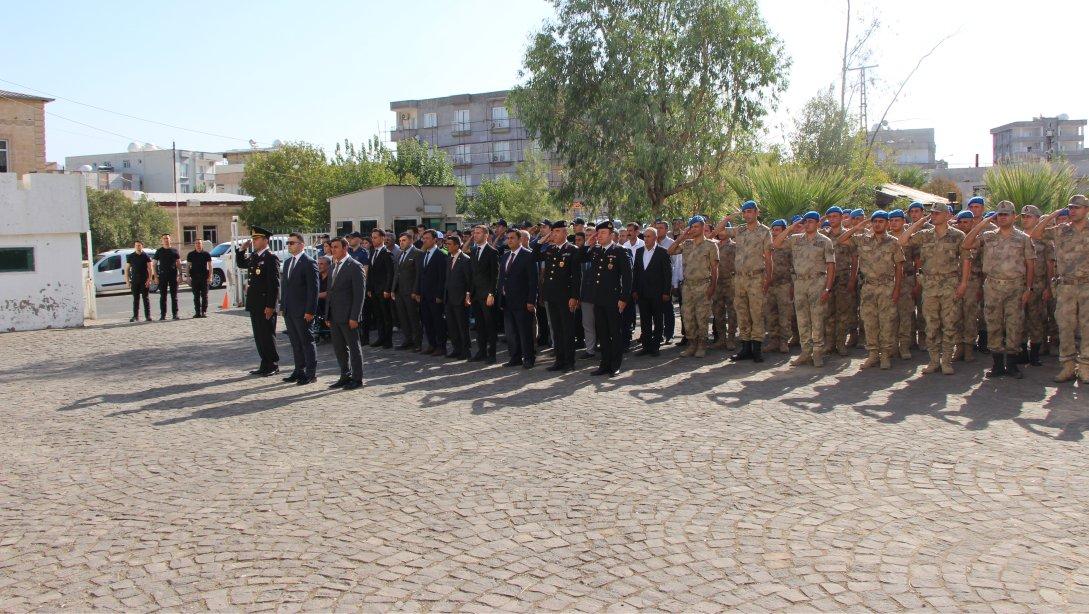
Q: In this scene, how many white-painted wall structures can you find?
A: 1